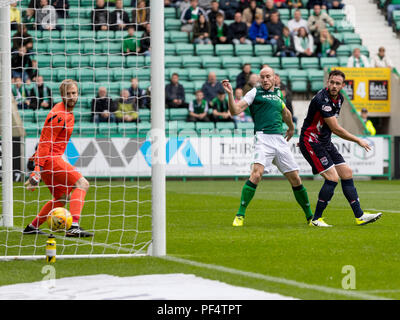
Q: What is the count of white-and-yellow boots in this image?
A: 2